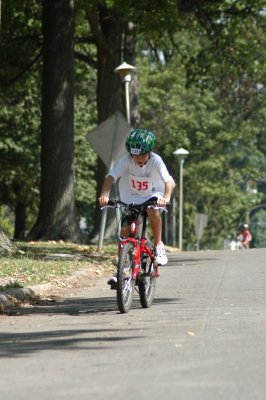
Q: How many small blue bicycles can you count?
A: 0